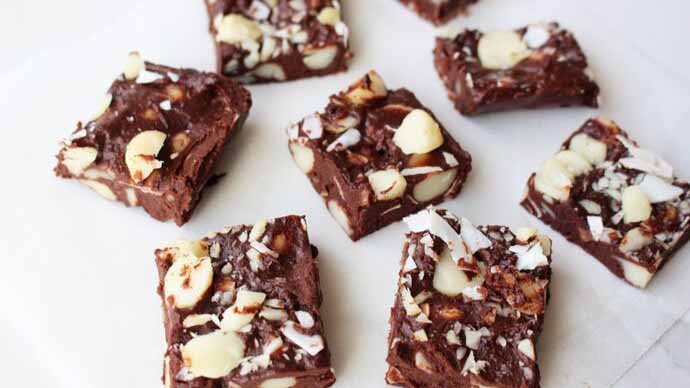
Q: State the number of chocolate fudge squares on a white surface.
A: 8